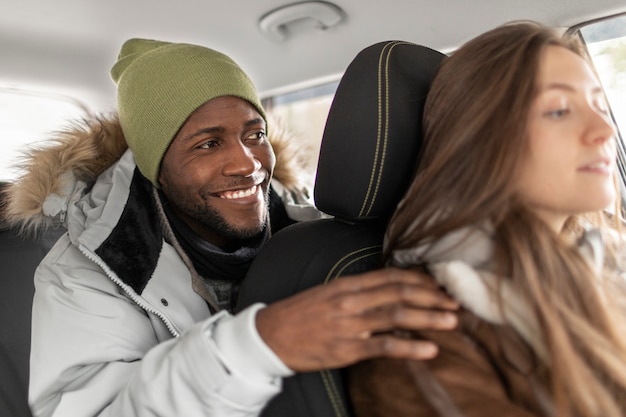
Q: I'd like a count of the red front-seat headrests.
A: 0